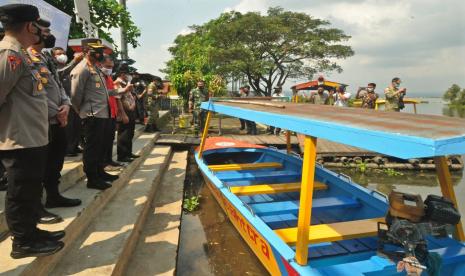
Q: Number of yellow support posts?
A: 4